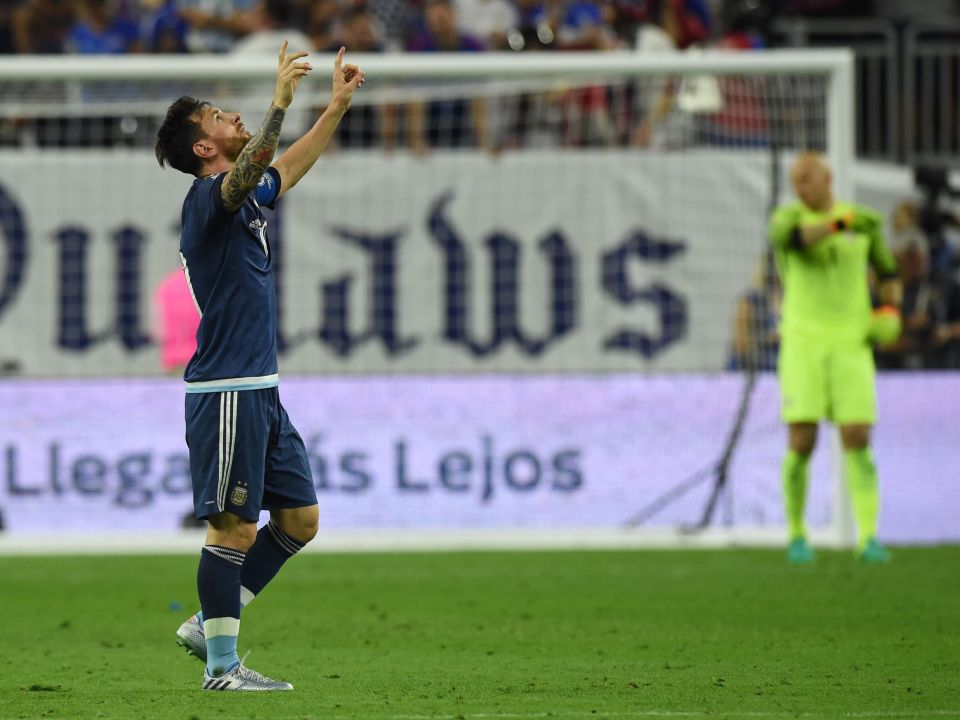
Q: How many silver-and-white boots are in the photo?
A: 2